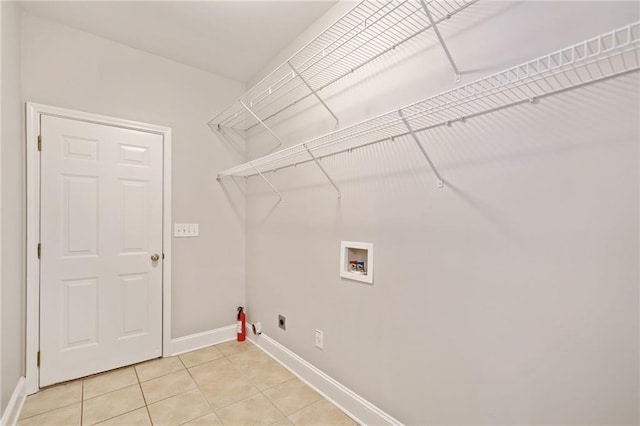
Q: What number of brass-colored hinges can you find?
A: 3